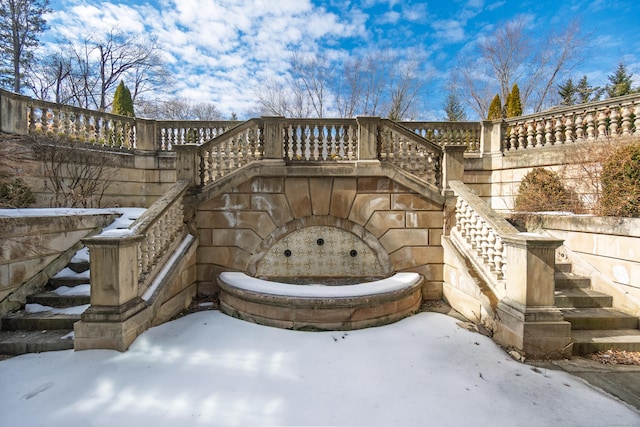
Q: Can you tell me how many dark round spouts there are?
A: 3